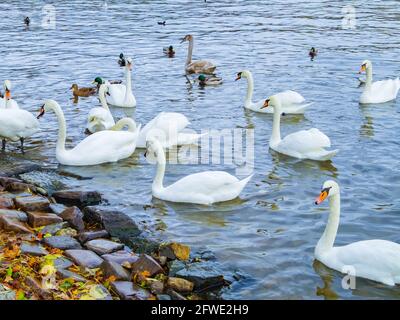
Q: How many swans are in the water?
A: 12